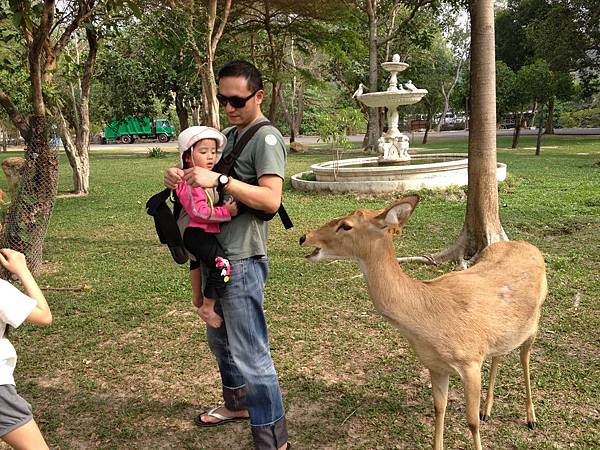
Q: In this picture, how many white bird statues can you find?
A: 3